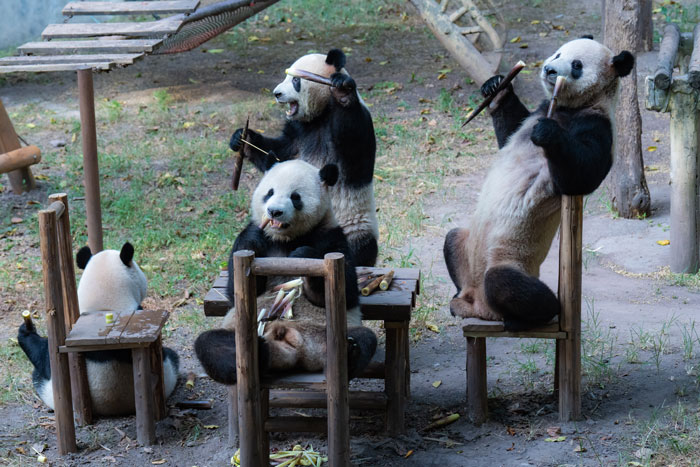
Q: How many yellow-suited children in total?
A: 0